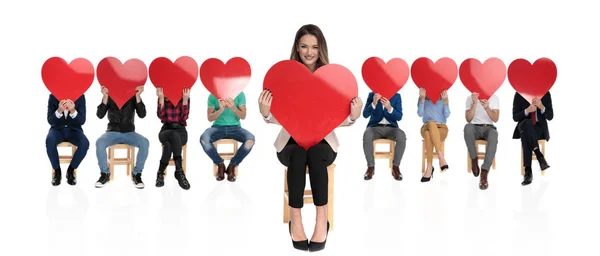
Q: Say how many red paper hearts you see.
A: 9